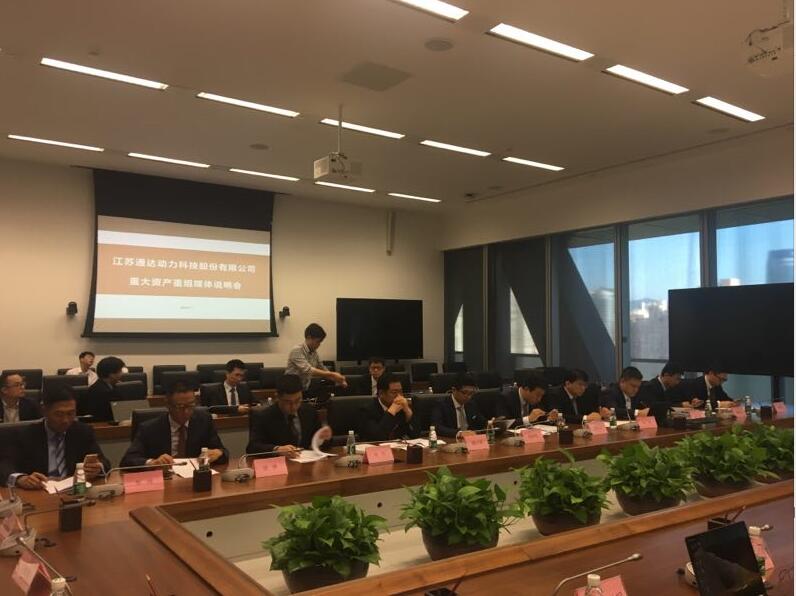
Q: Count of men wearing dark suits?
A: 14